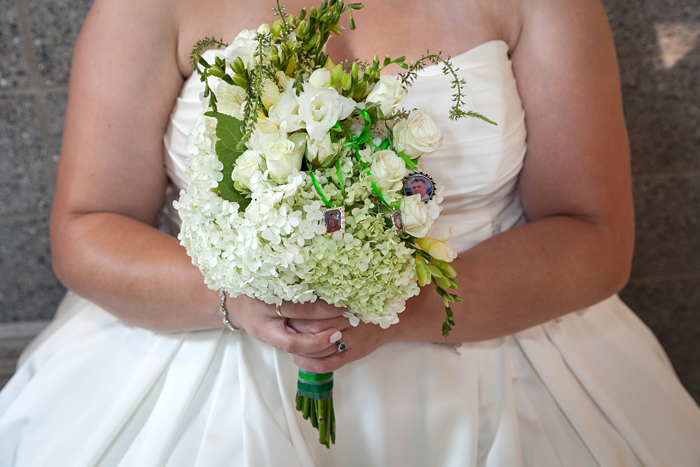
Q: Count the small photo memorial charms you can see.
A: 3